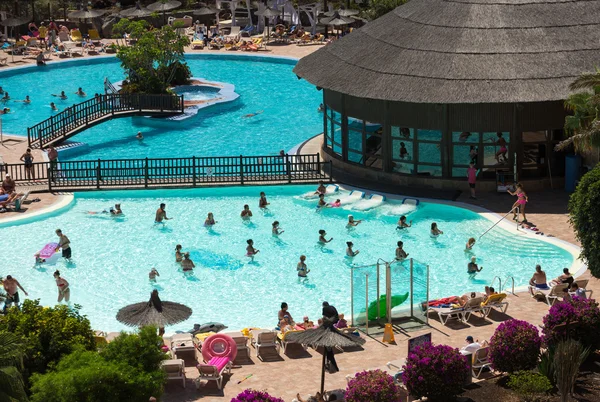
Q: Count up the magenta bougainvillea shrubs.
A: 5